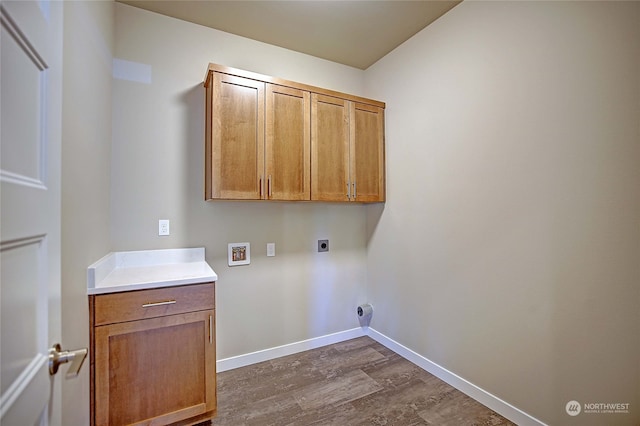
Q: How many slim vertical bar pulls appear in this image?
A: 5